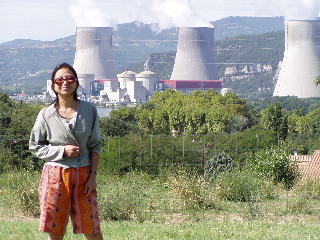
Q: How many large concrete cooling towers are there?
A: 3